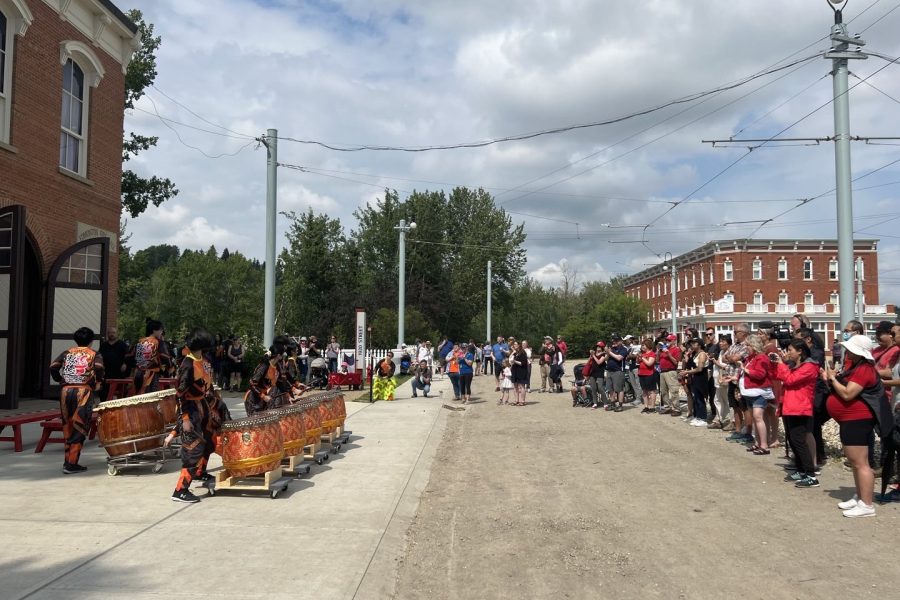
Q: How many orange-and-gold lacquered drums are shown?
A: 5